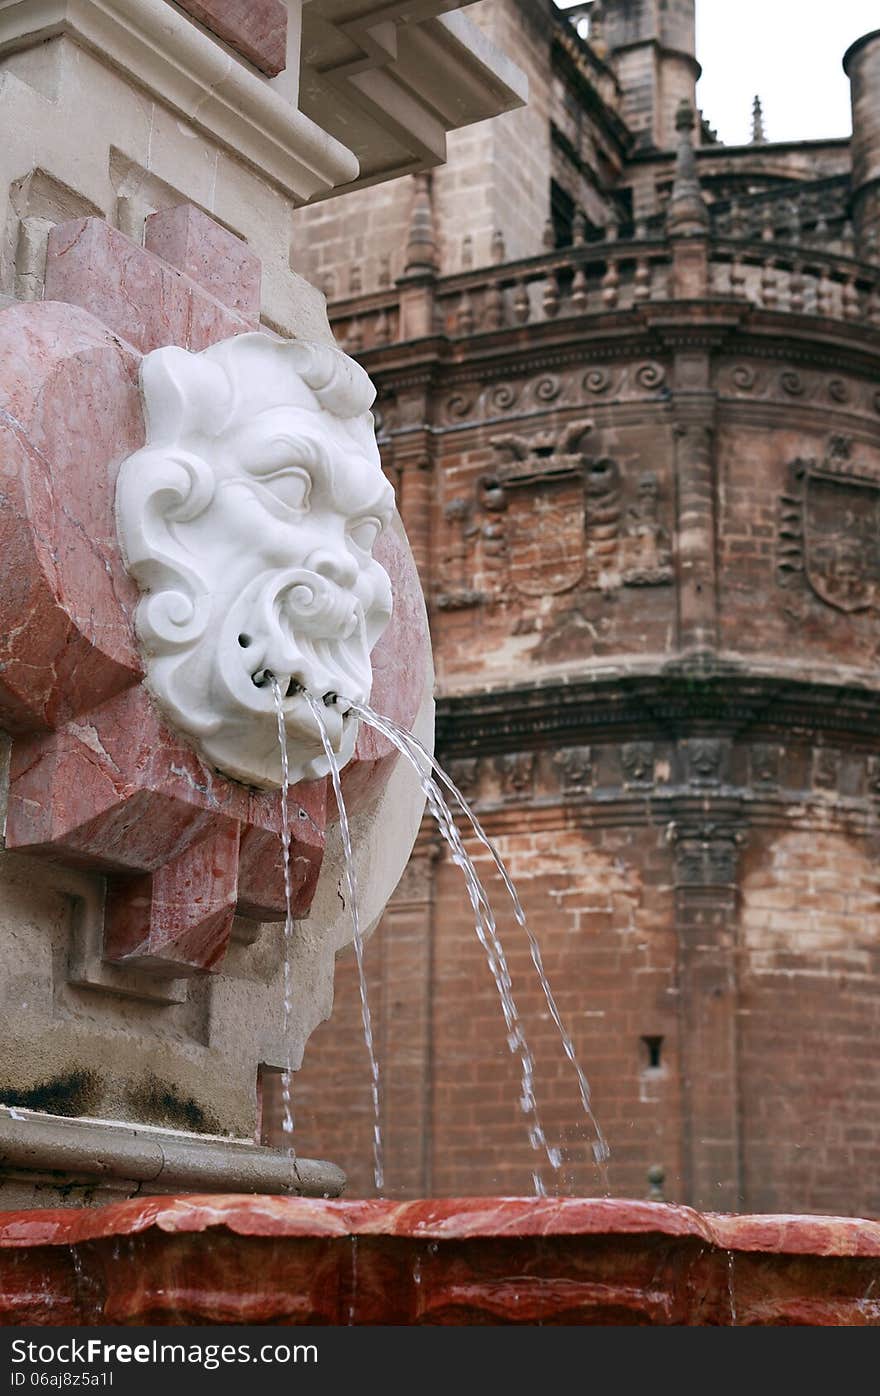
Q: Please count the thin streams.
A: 4